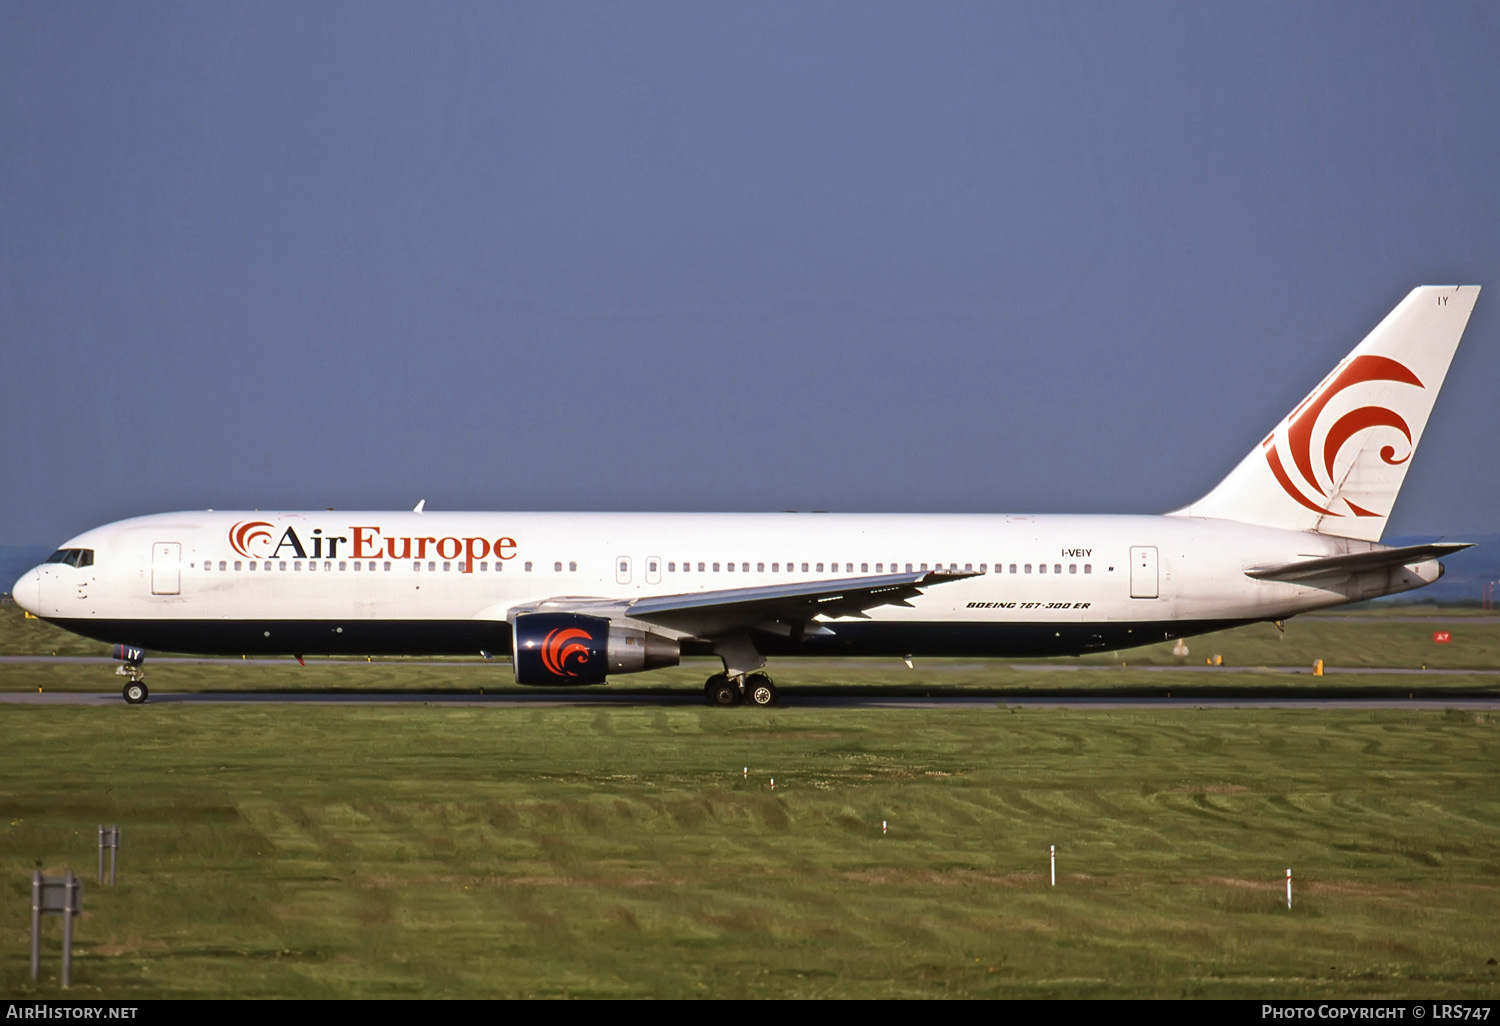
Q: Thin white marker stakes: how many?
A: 5